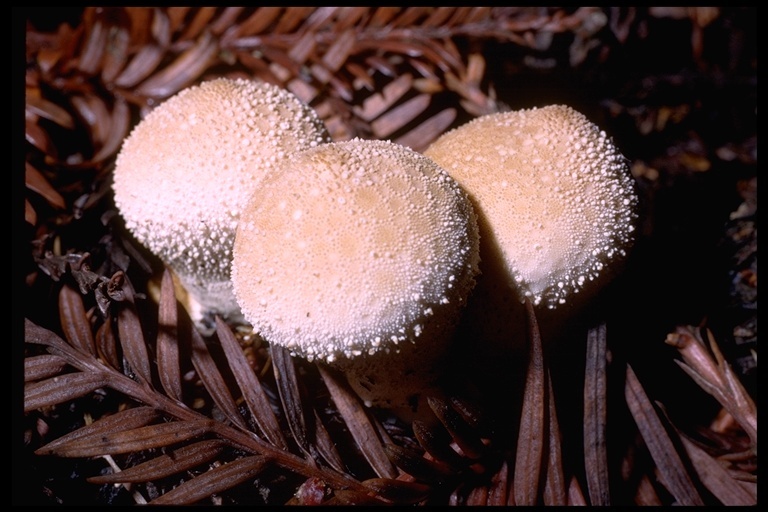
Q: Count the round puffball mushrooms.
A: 3